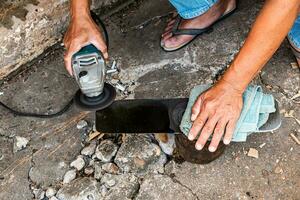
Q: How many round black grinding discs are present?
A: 1